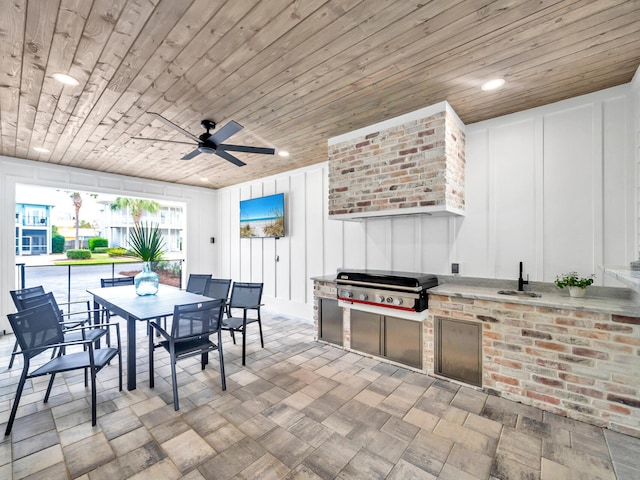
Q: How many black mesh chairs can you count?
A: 8